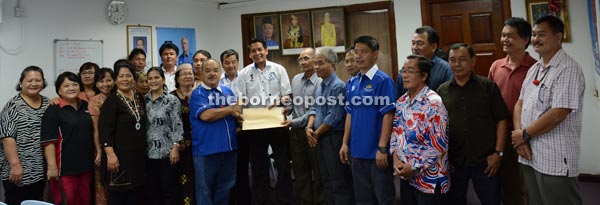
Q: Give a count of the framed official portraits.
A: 3